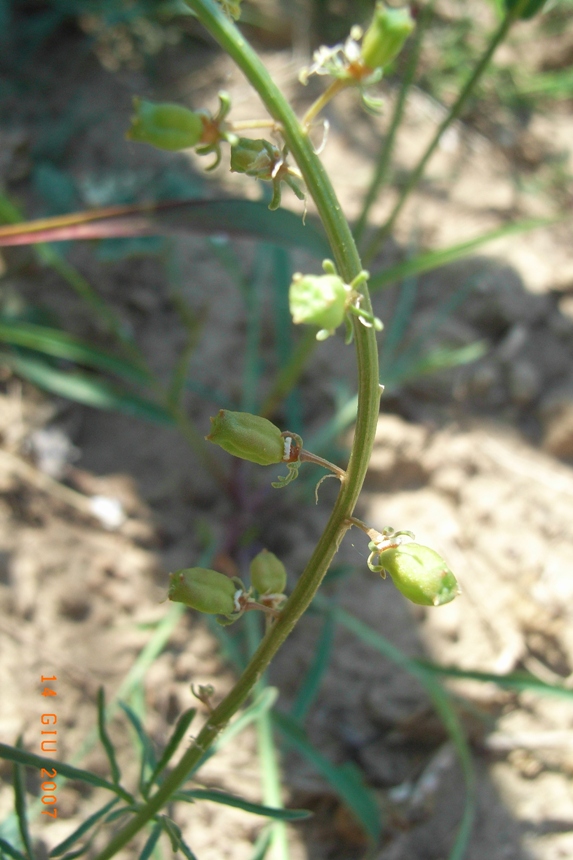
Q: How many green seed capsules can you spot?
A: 8